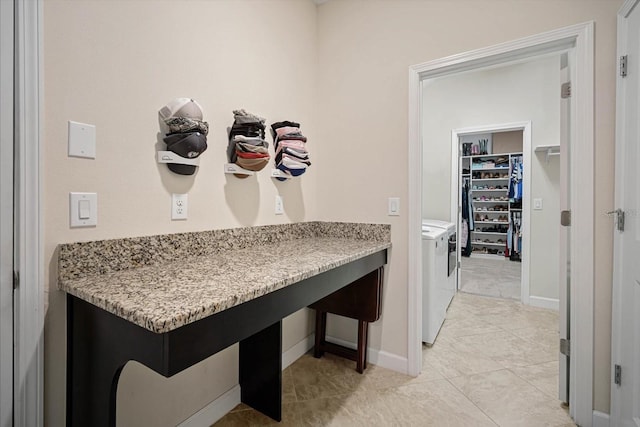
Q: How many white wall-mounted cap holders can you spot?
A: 3